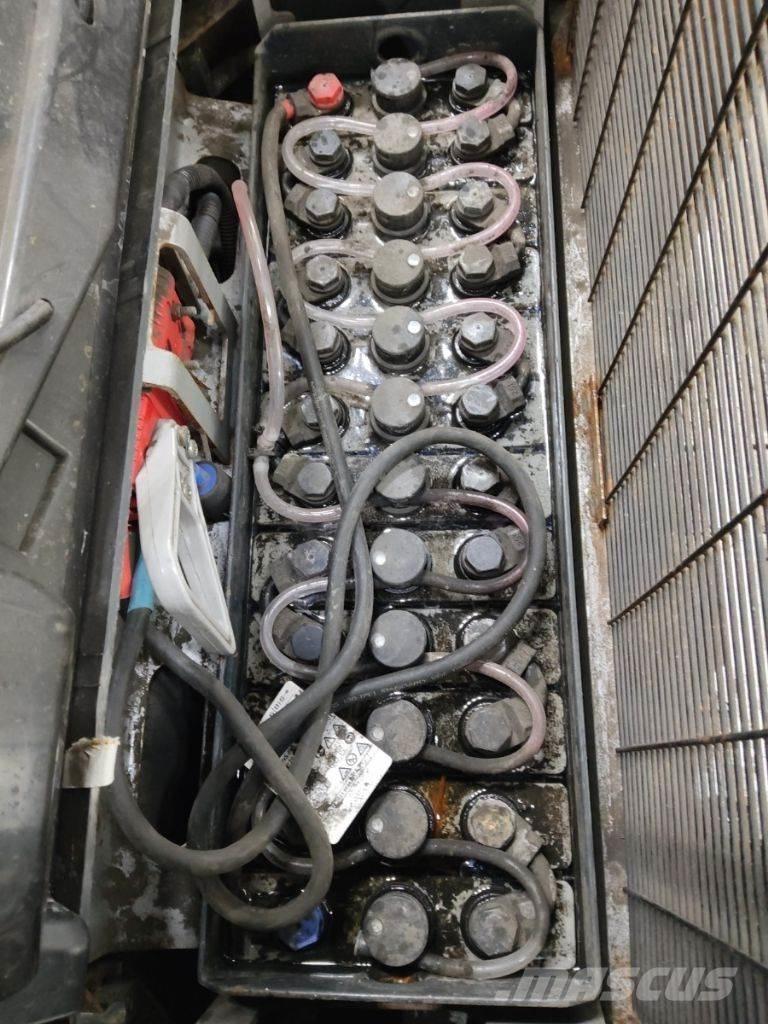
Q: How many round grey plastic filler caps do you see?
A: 12